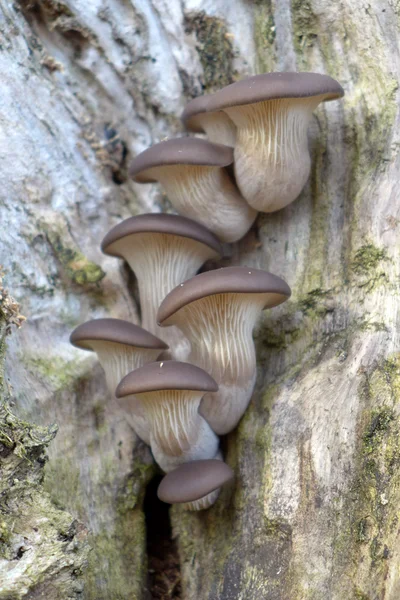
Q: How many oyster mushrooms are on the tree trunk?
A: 8